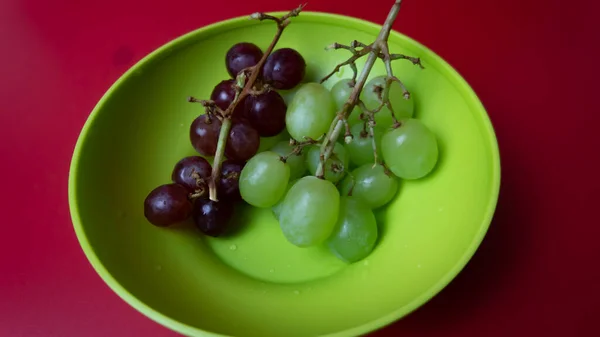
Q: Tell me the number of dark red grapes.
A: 10